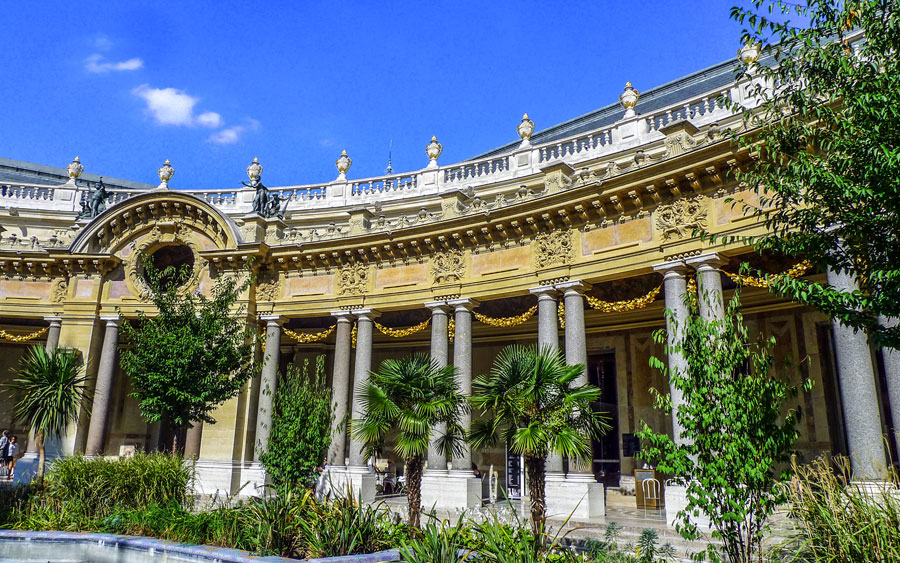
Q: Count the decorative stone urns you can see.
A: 8